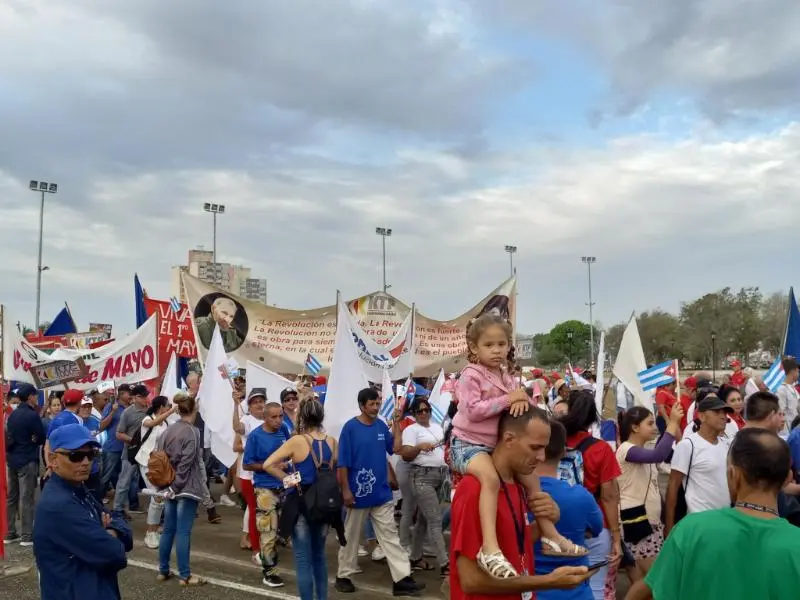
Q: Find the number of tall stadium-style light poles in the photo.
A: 5